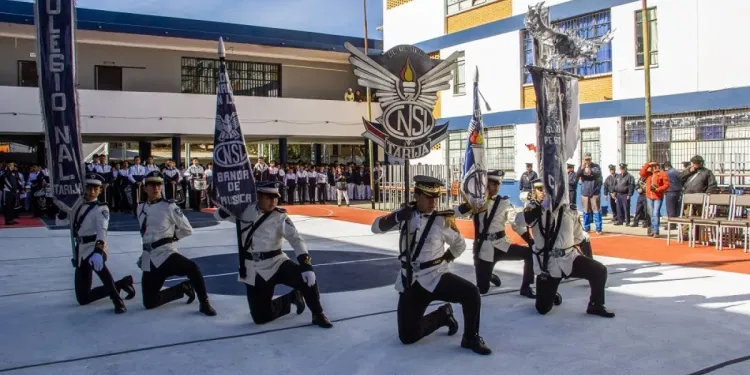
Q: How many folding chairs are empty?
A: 3